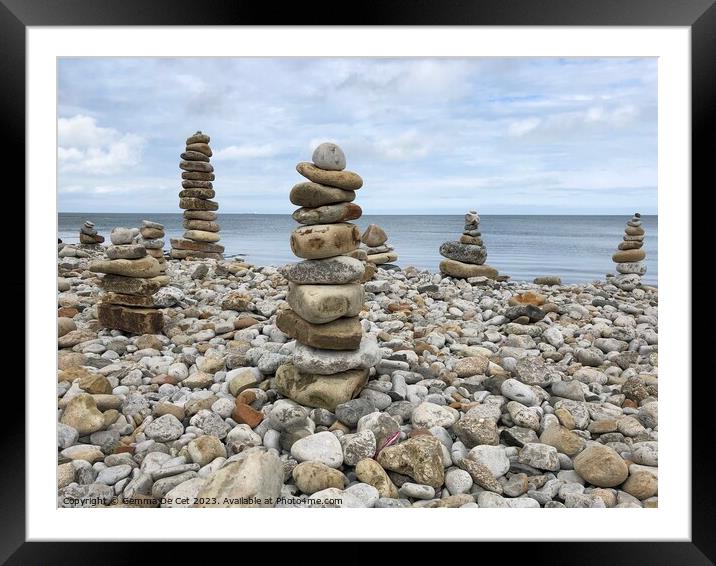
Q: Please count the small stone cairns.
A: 8